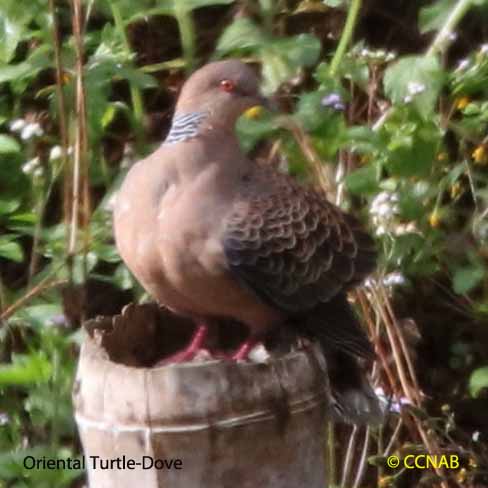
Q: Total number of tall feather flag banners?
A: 0